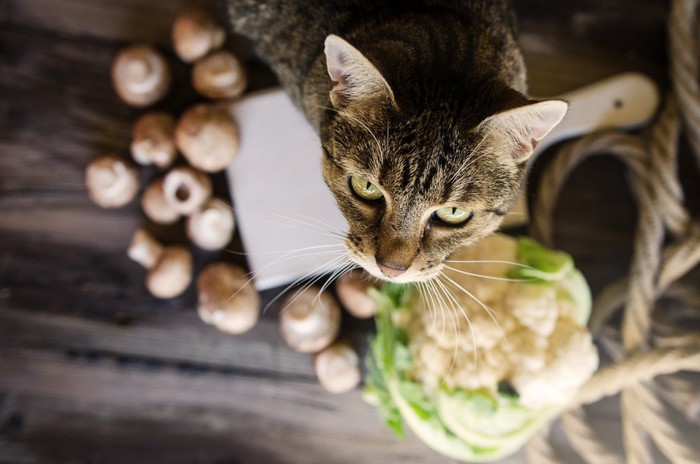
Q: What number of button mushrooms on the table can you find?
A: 14